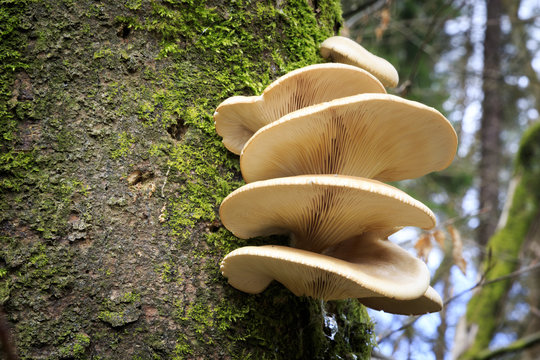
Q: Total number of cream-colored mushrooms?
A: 6